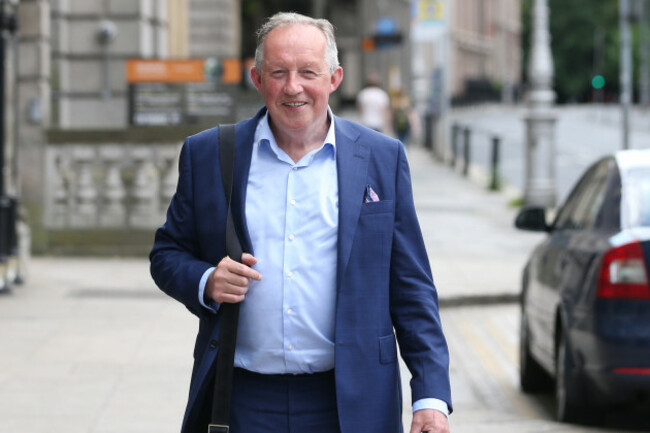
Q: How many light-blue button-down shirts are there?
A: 1